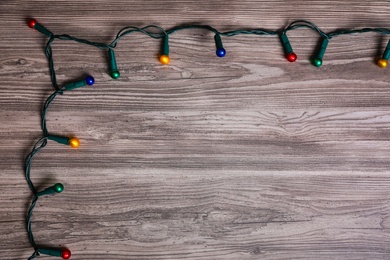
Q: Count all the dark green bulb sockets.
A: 11